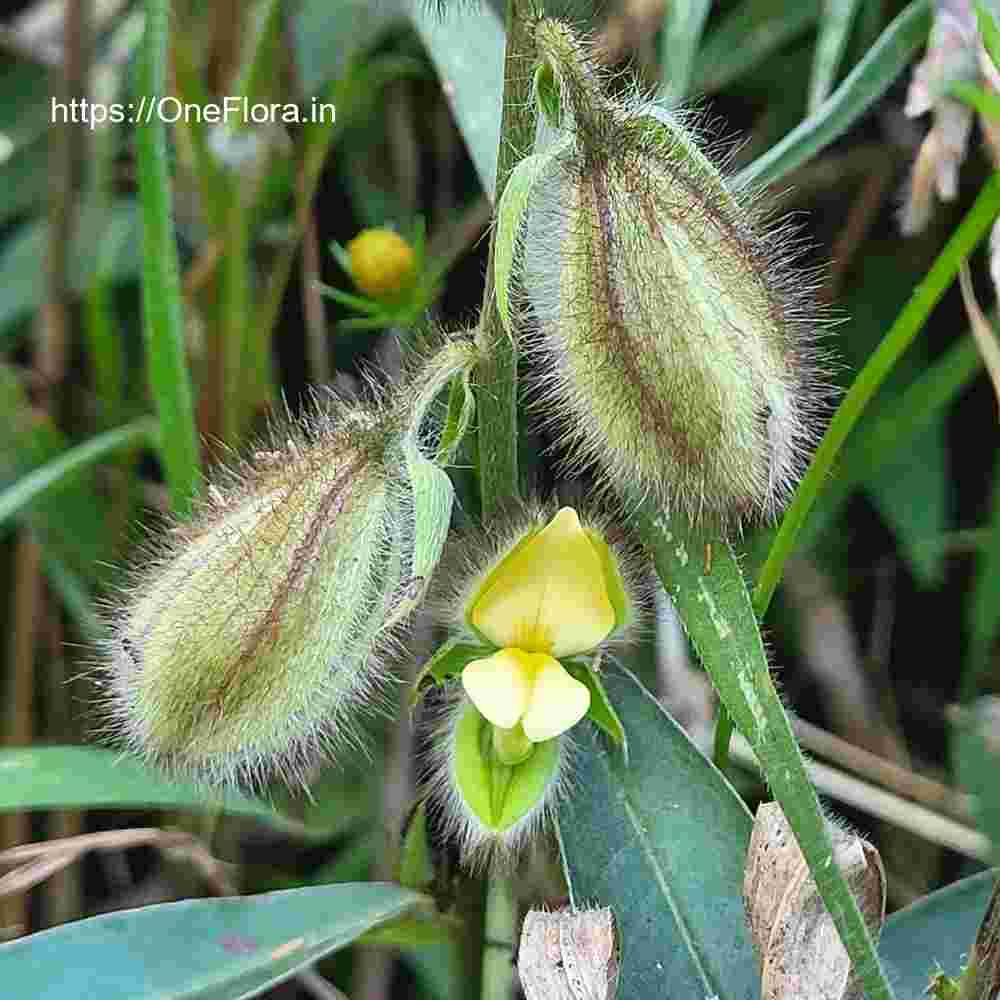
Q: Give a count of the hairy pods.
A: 2